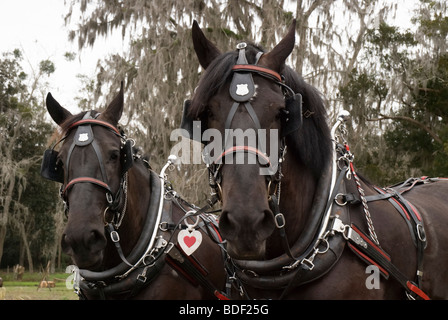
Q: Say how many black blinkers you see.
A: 4